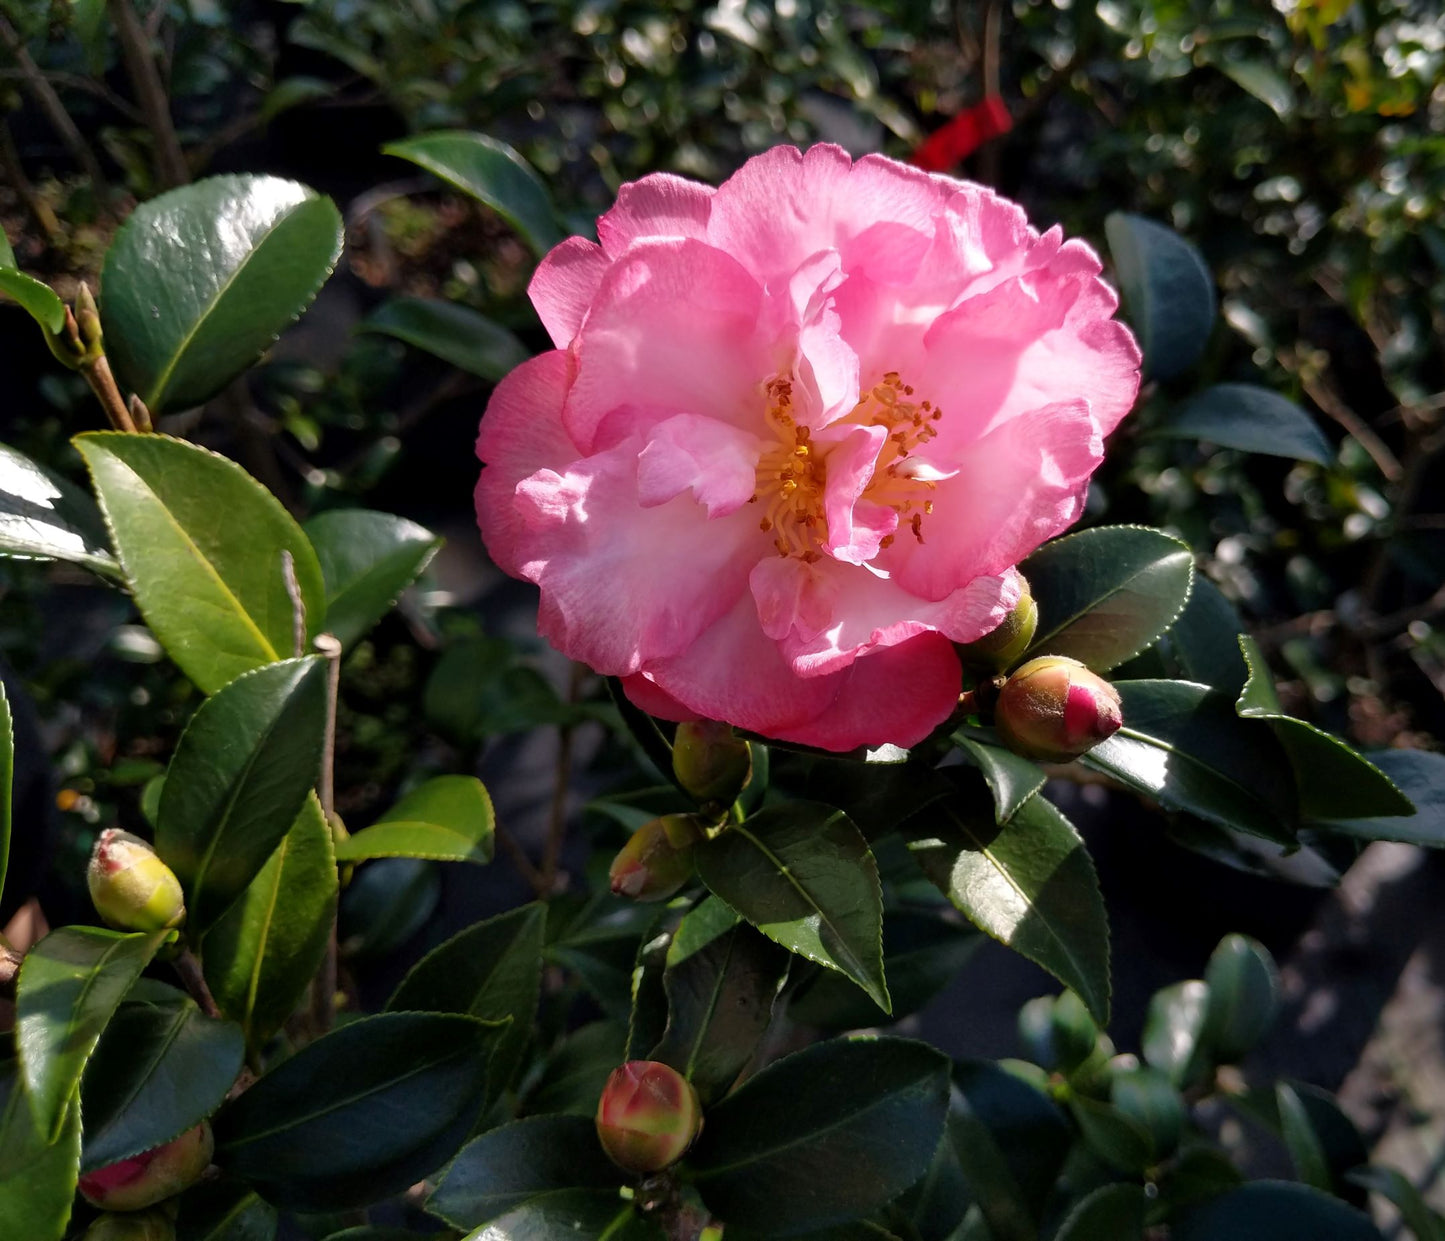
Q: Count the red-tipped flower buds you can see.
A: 5